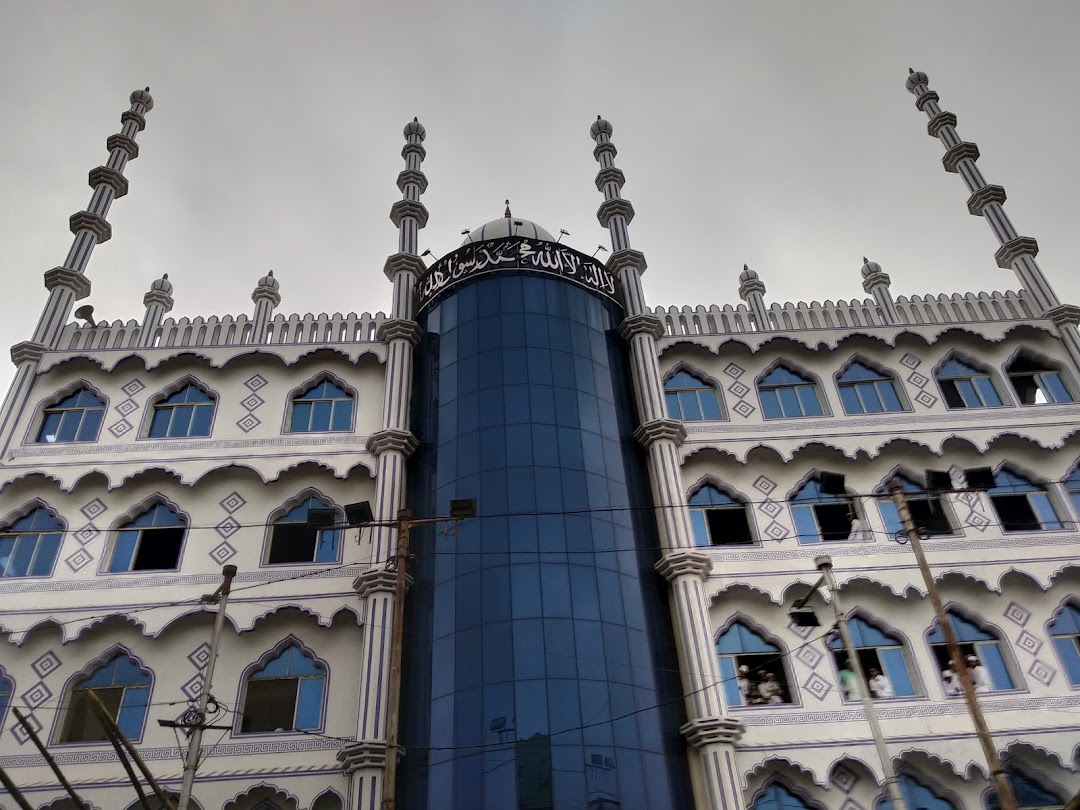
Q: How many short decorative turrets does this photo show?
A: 4